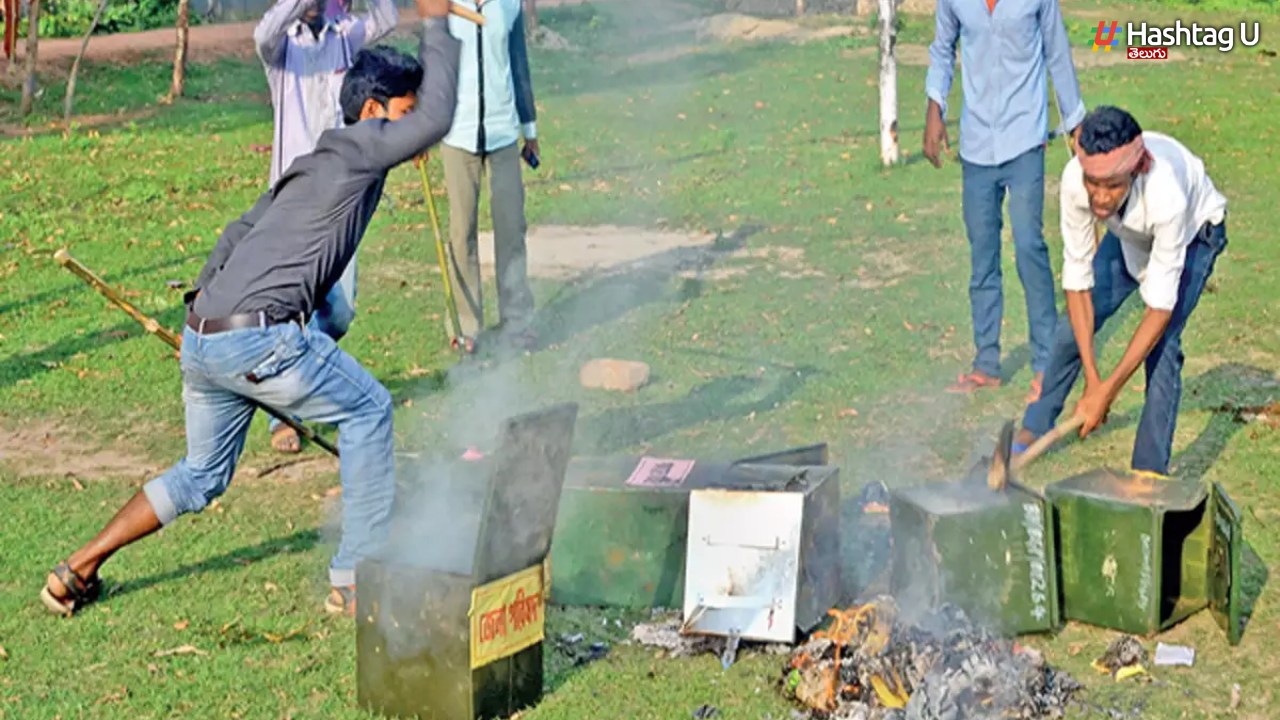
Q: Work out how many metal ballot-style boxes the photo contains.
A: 5